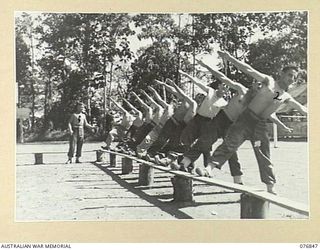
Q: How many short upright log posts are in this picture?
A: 7